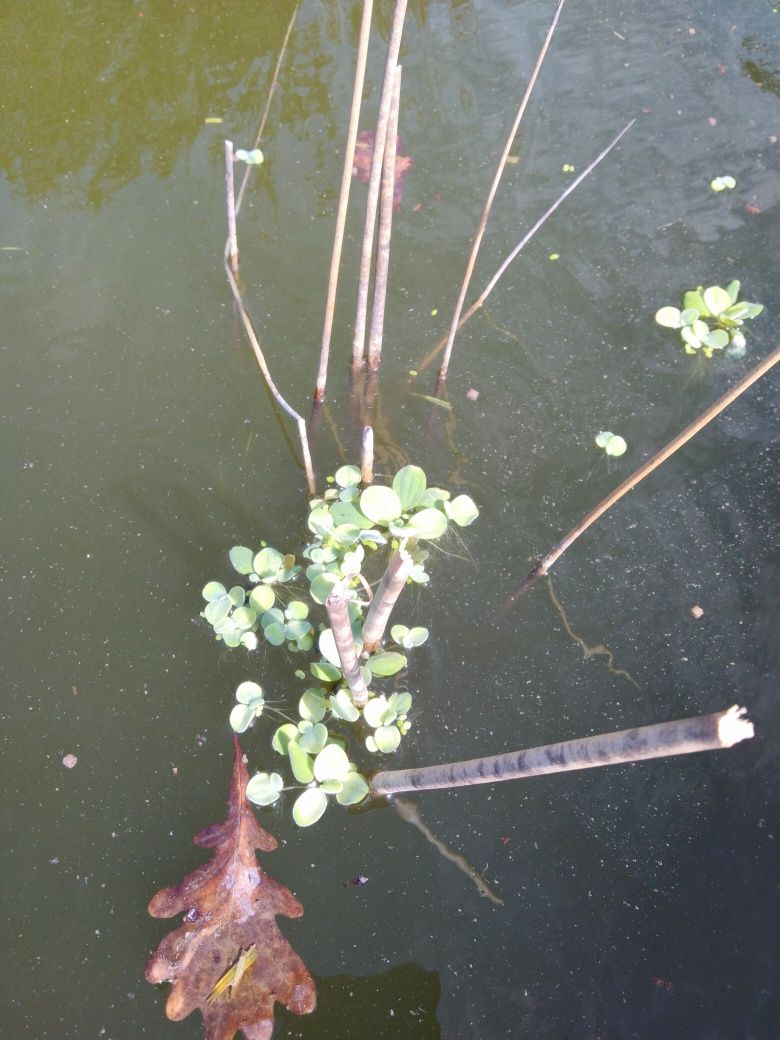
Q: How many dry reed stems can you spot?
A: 12